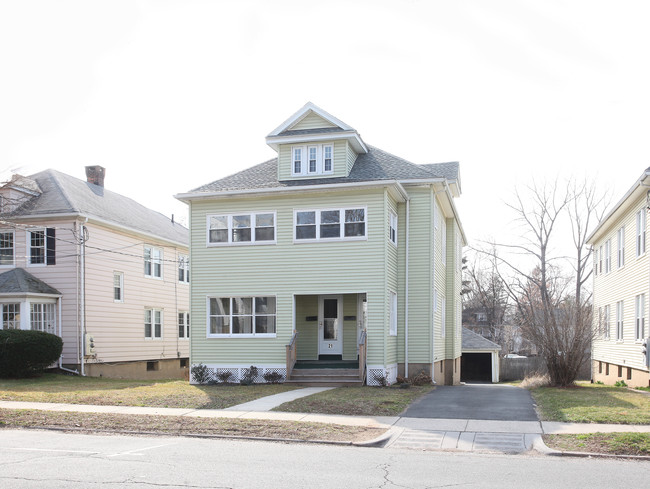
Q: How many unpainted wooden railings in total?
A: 2